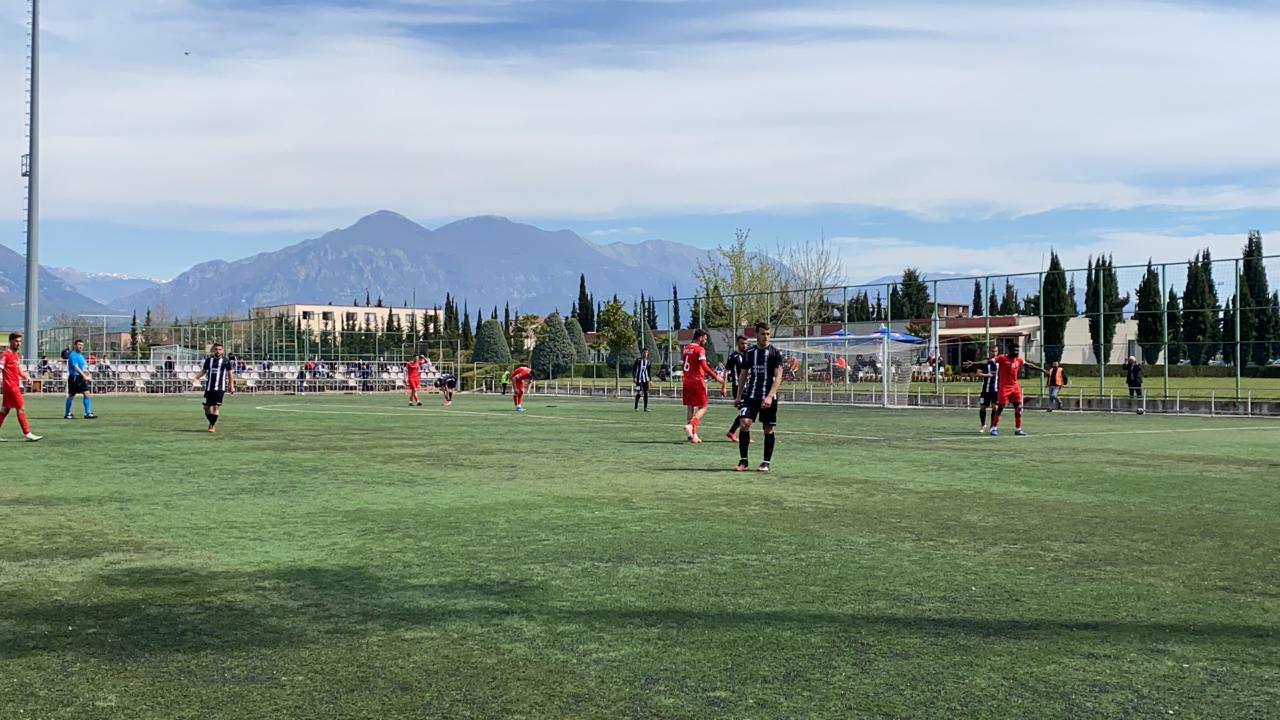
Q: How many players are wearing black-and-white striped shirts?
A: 6